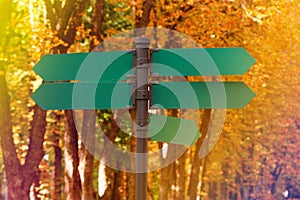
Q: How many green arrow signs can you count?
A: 5